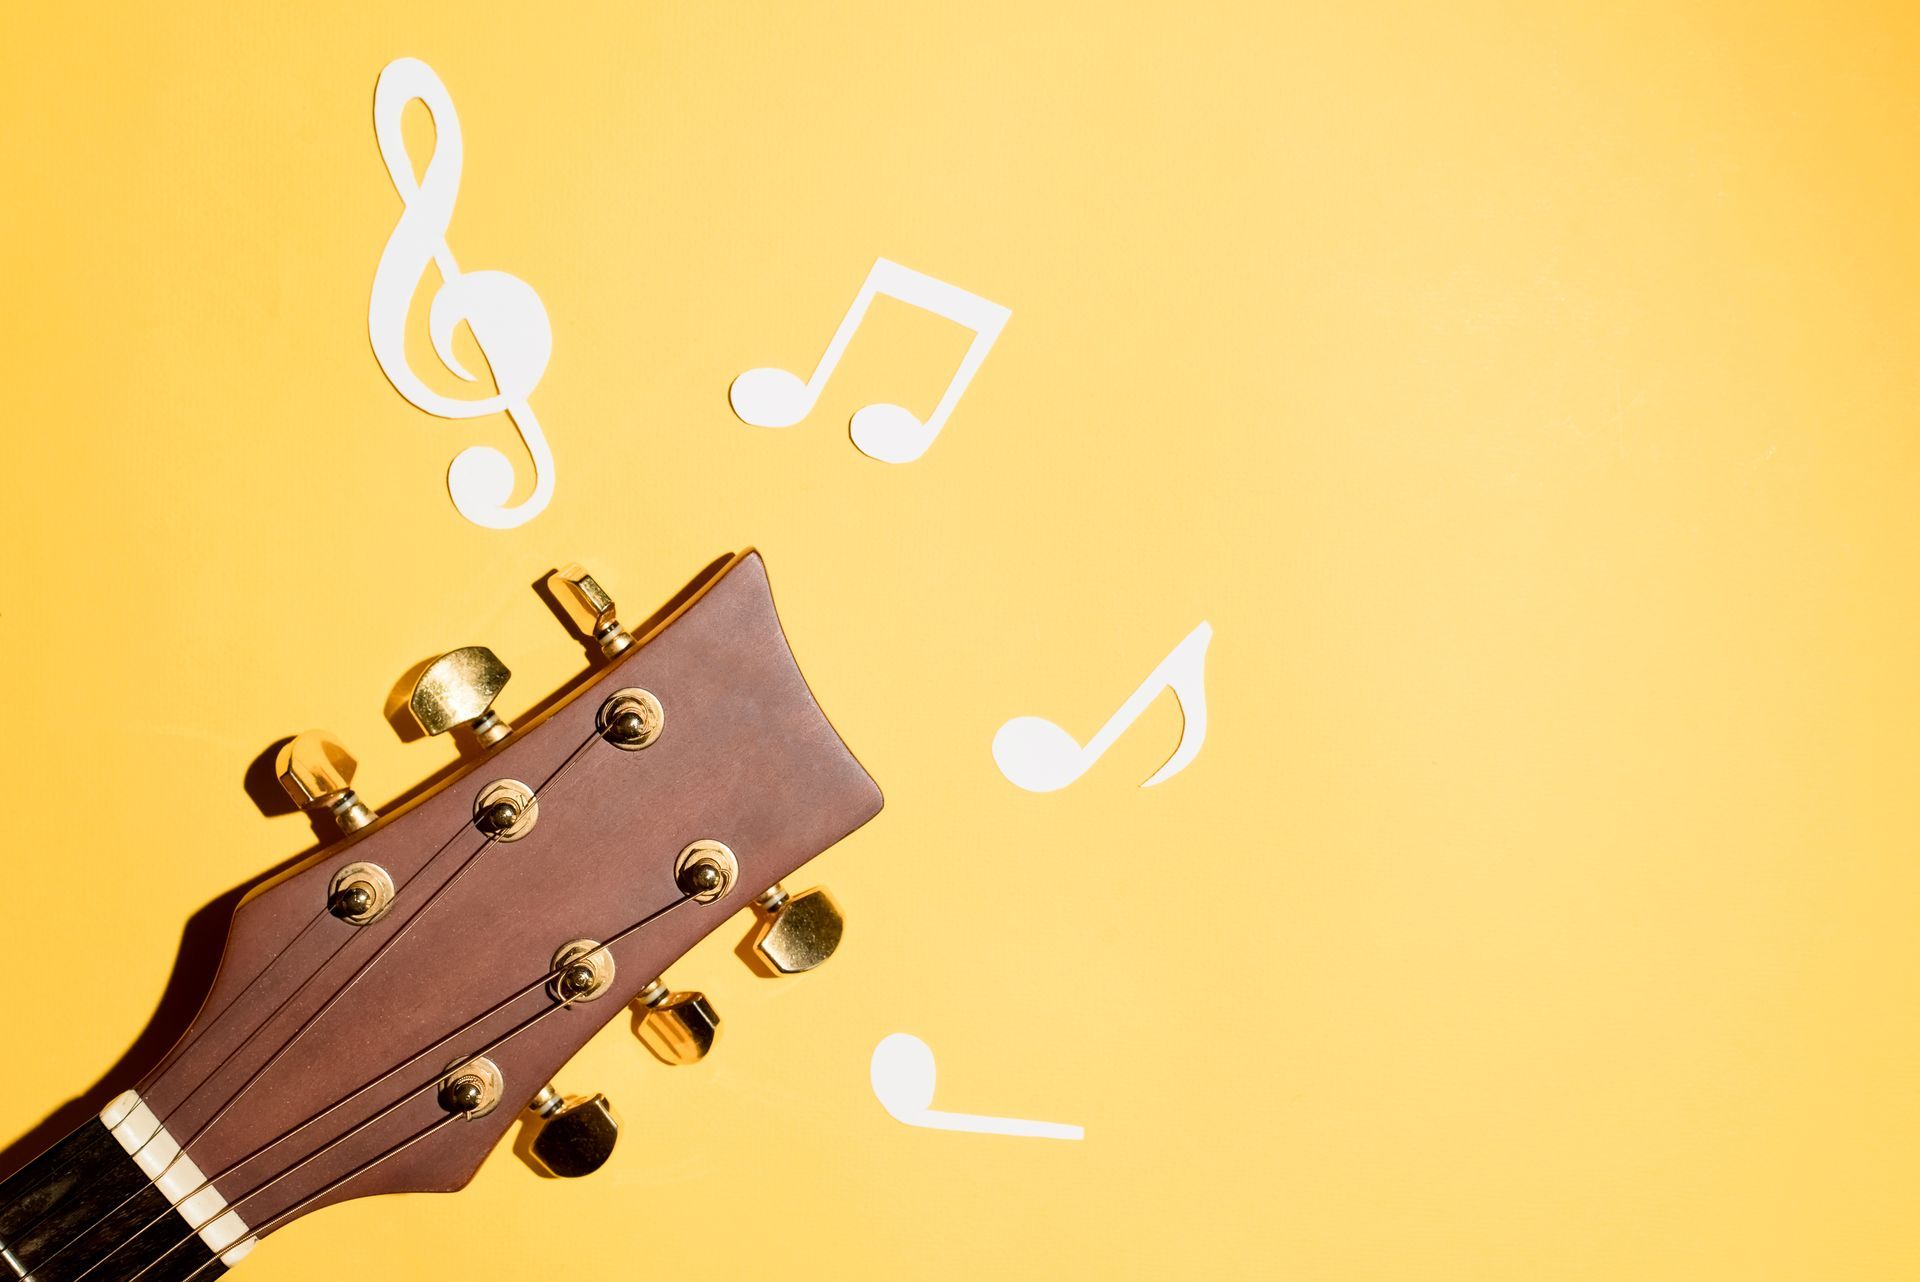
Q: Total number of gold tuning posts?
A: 6